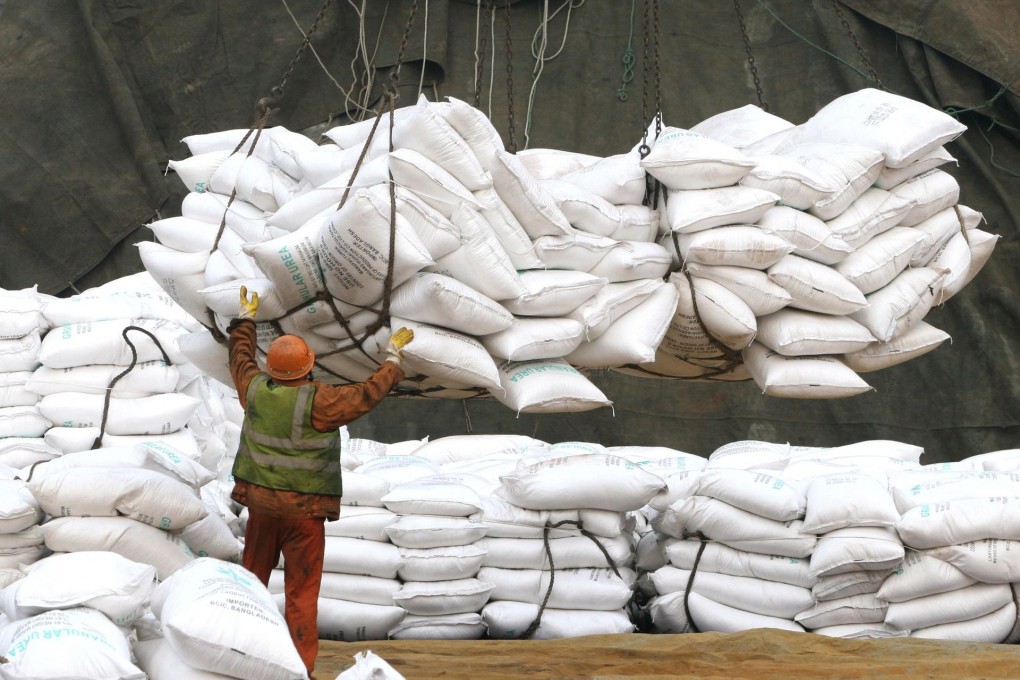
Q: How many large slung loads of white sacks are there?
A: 2